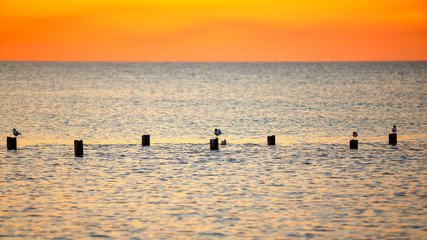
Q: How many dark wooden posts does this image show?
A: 7